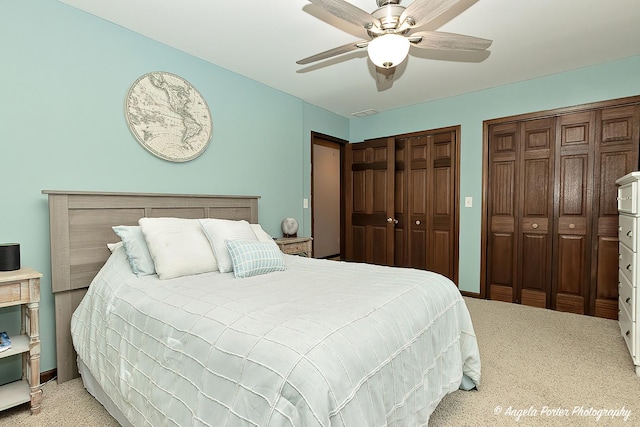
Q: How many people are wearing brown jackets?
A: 0